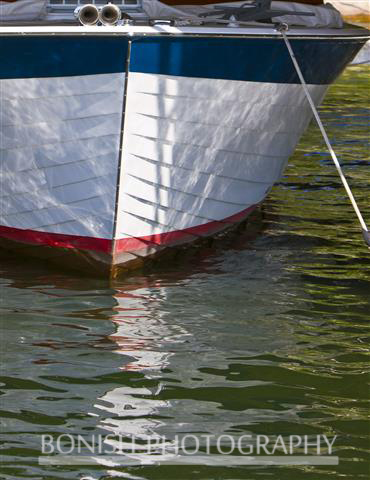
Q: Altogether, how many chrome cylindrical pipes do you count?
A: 2